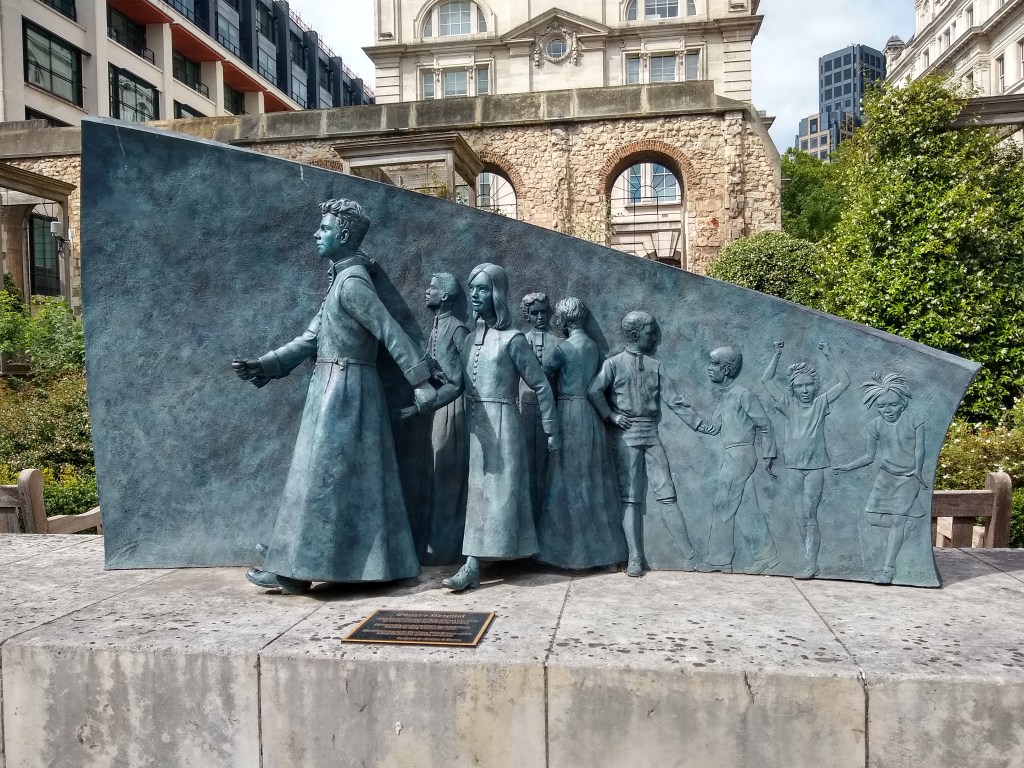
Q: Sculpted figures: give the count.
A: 9